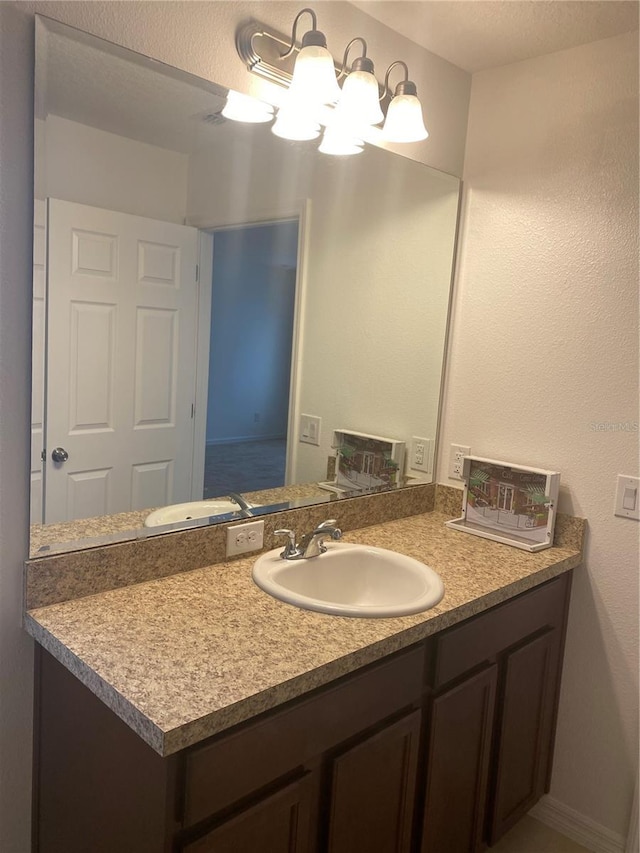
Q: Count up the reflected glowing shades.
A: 3